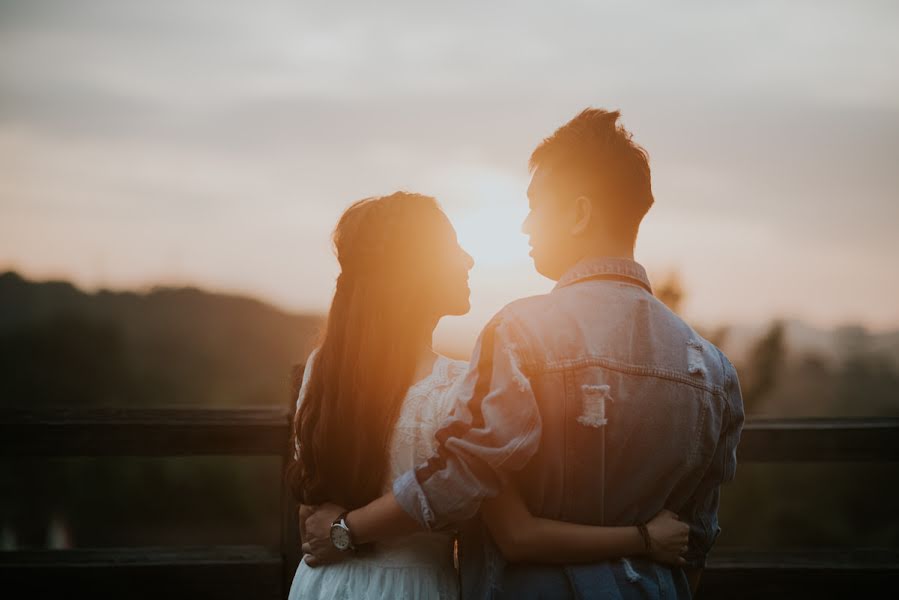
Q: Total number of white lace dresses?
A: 1